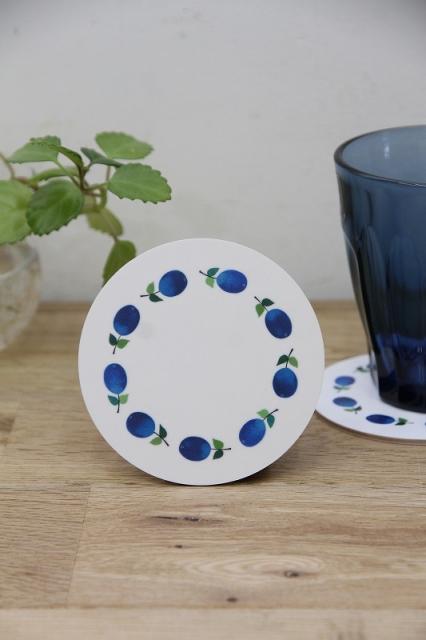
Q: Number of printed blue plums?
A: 12